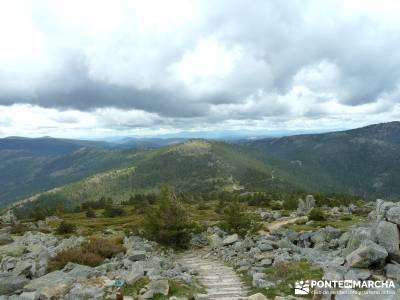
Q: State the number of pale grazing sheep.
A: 0